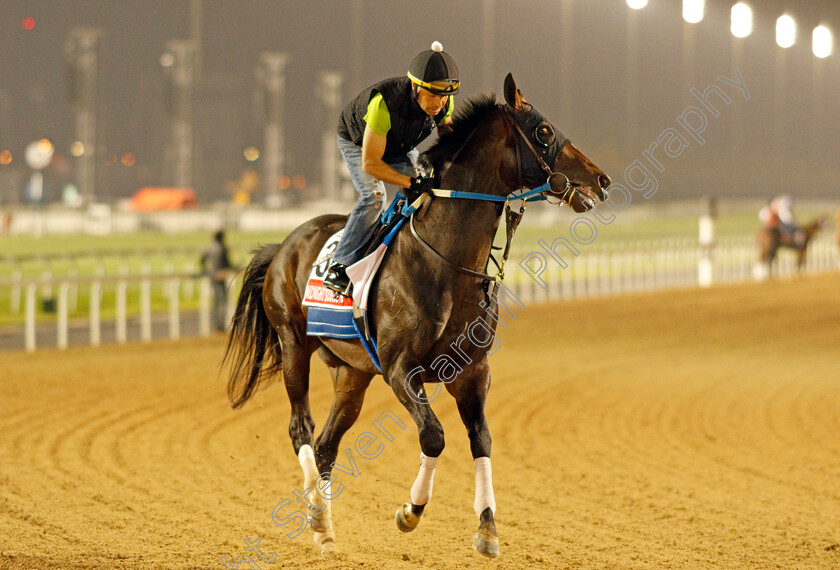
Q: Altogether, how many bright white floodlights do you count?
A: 5